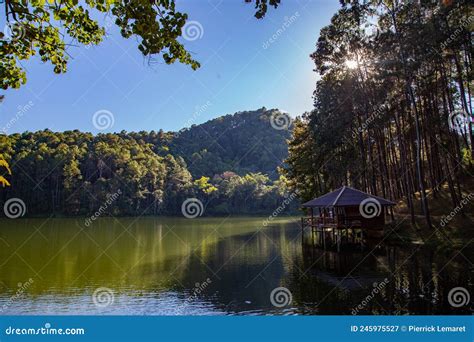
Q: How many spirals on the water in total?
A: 3